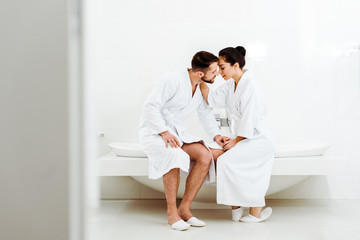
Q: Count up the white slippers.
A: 4